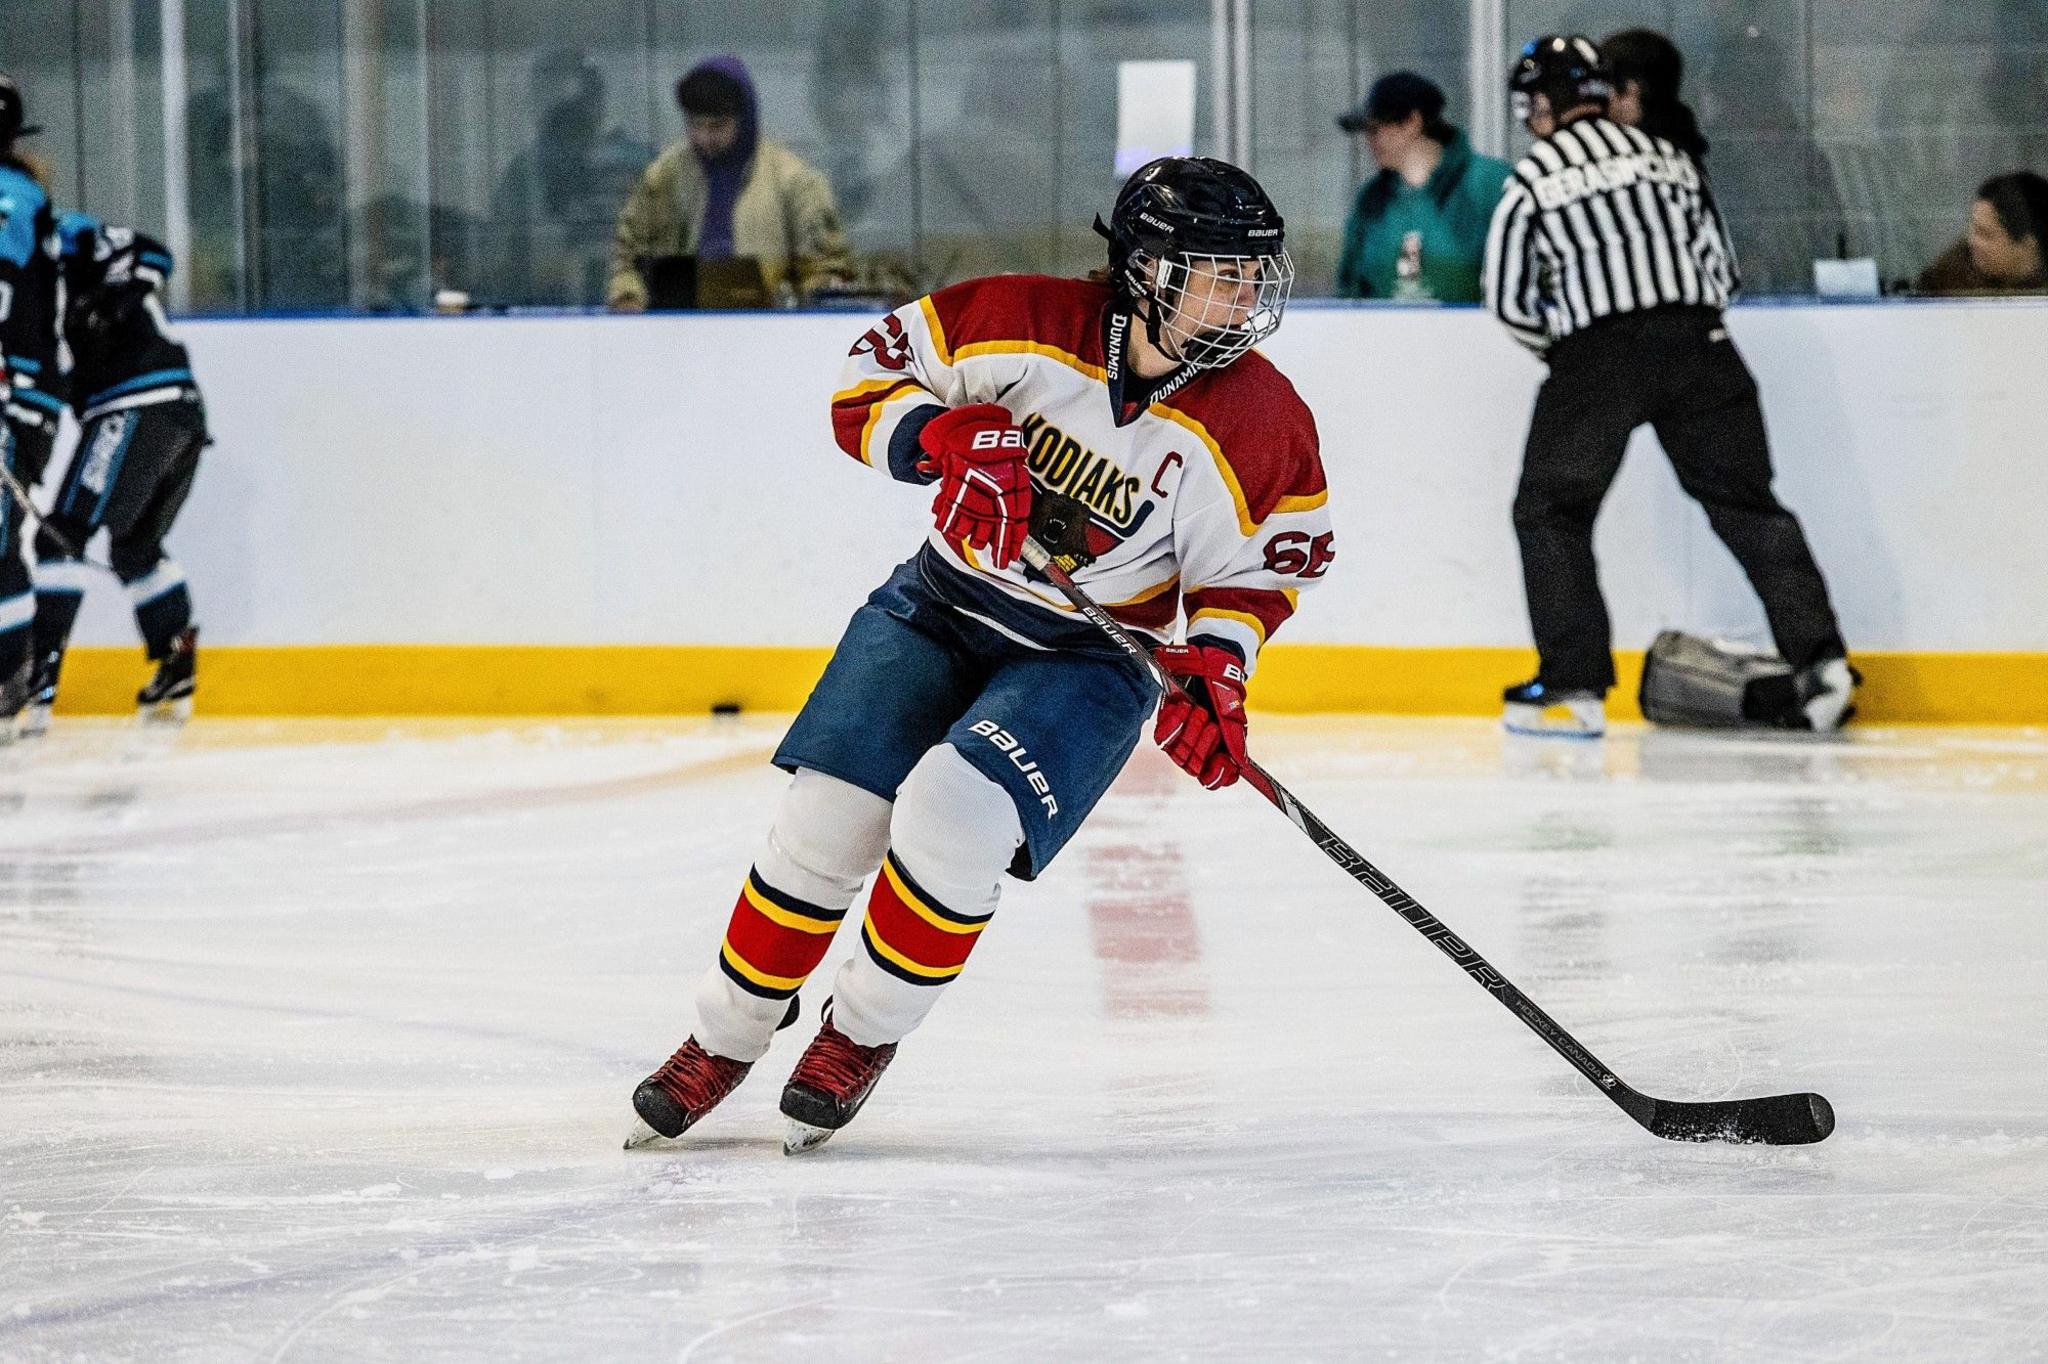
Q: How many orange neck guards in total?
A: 0